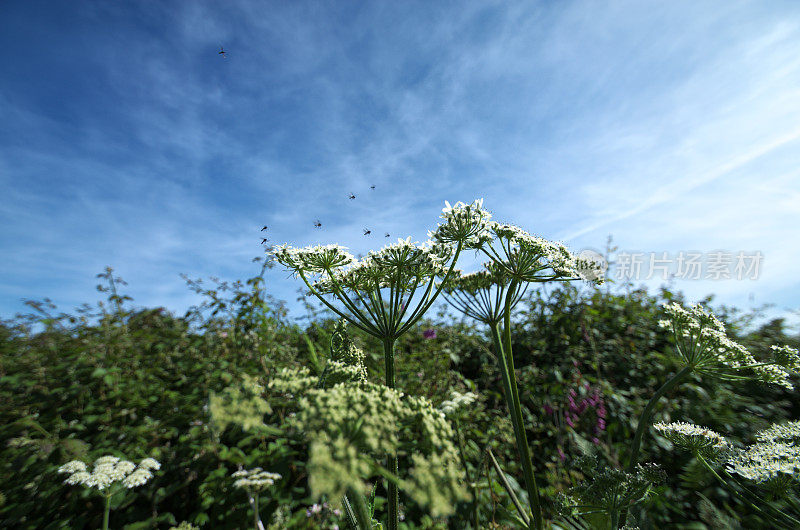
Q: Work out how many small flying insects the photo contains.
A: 8